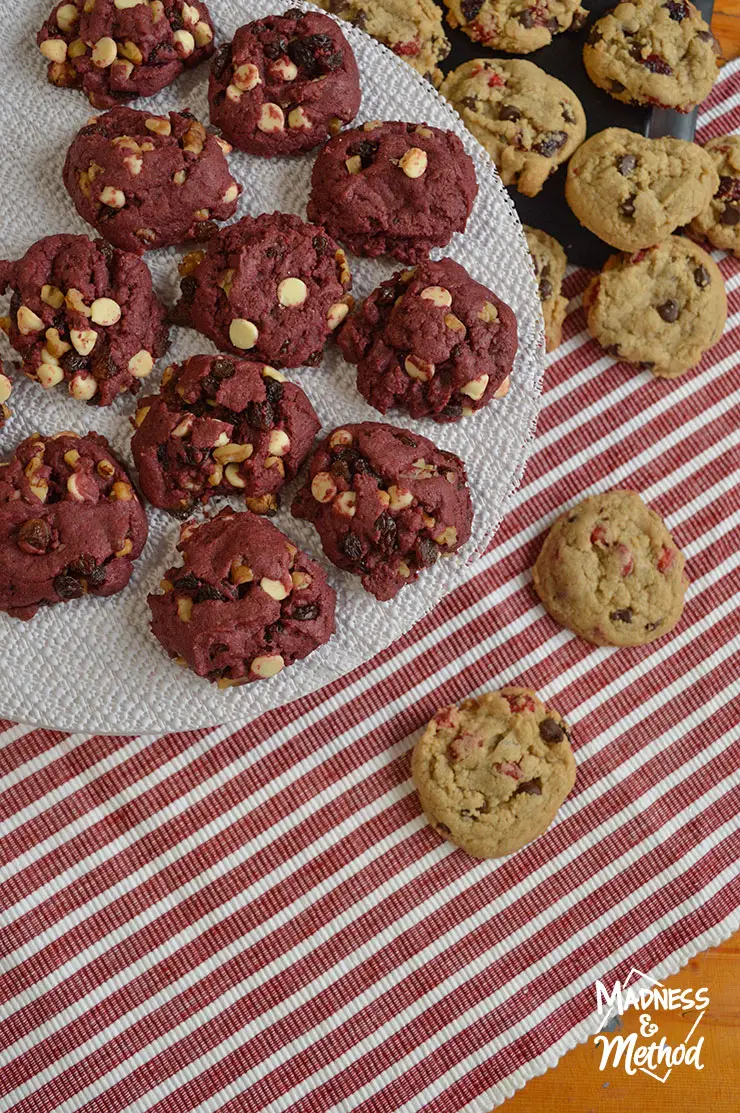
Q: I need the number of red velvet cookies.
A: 12